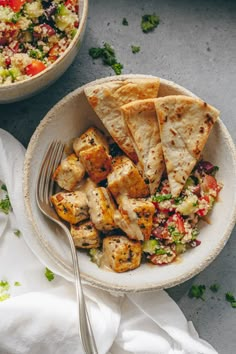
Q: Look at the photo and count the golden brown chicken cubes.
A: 9